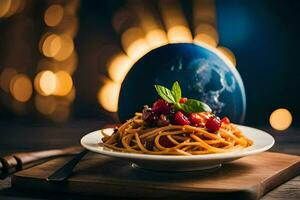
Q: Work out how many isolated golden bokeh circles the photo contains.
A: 1